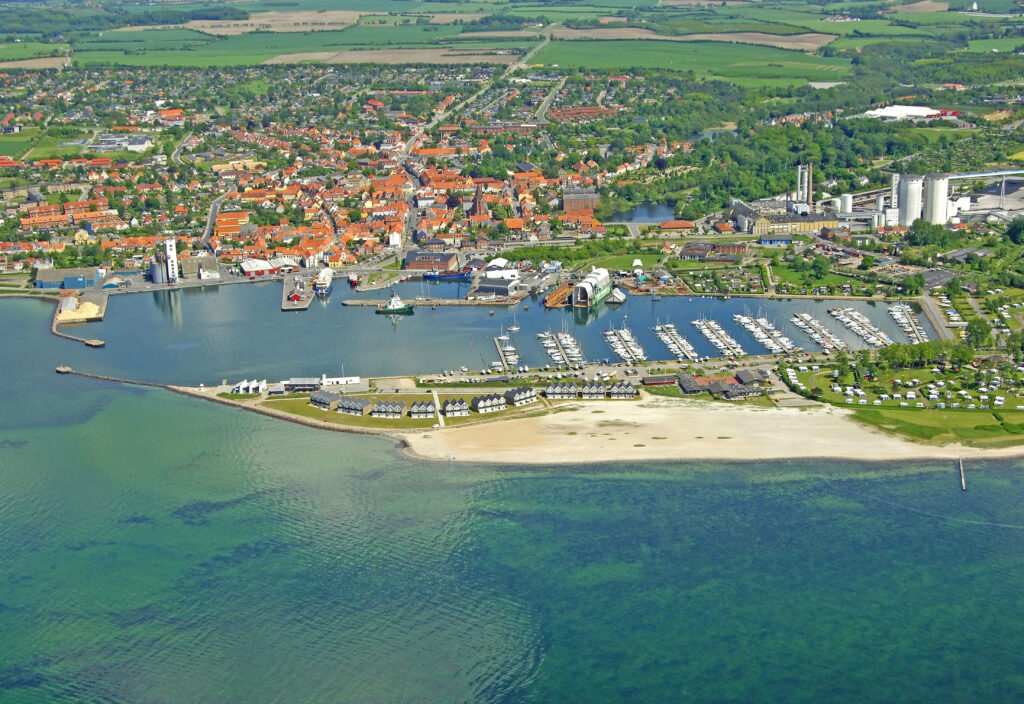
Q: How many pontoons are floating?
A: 9